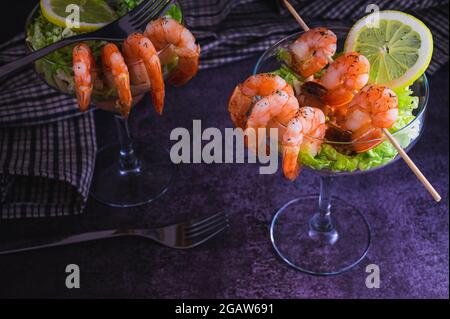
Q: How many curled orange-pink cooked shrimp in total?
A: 10